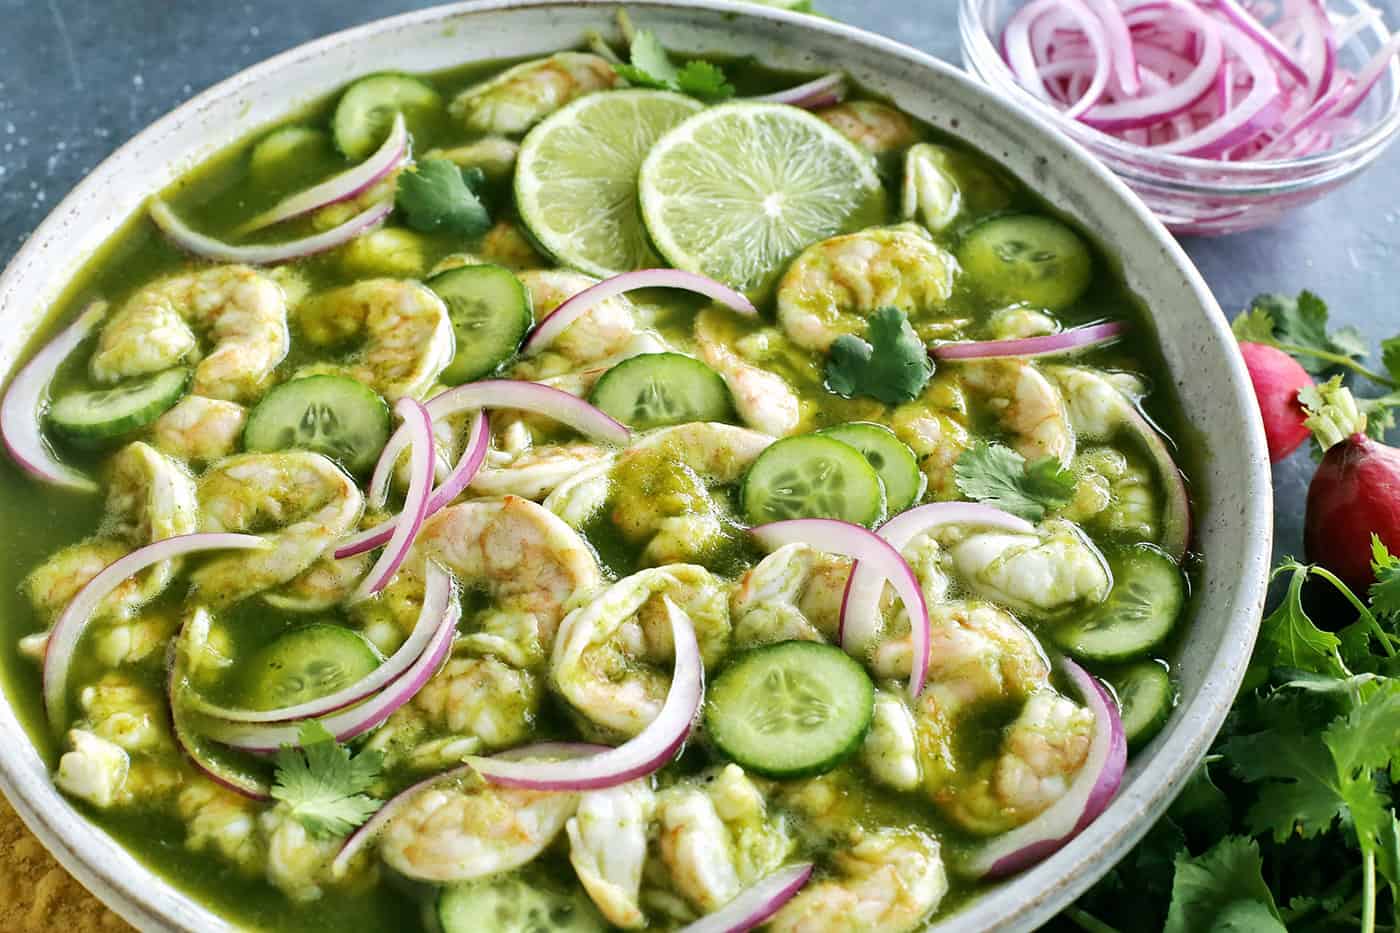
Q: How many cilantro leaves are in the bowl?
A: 5